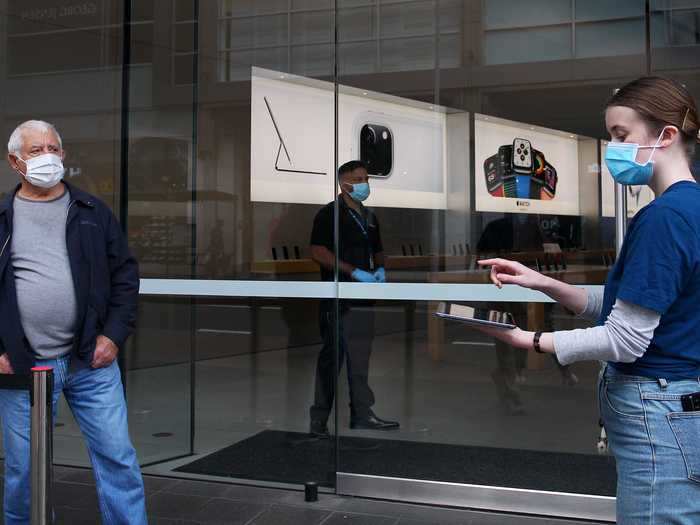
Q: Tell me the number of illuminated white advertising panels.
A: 3